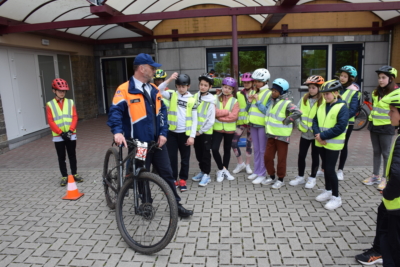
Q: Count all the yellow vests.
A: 13